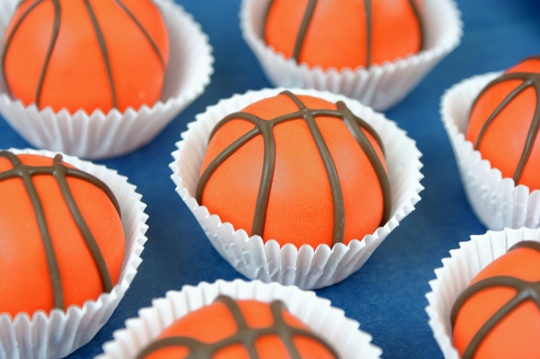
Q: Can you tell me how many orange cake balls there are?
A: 7